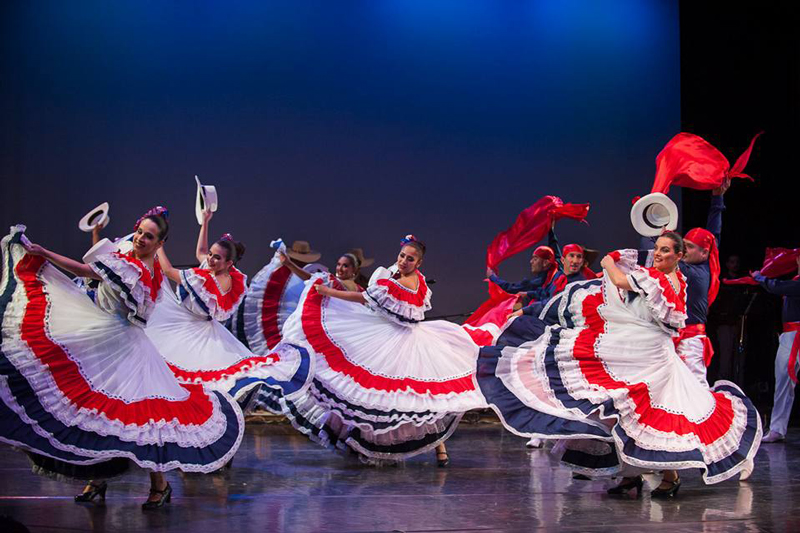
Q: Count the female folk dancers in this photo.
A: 5